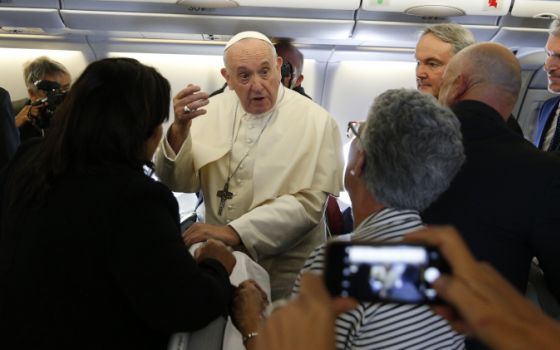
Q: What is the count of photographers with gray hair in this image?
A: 1